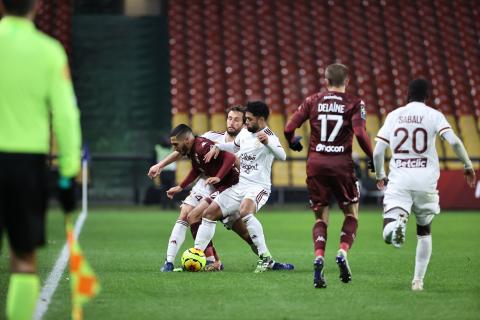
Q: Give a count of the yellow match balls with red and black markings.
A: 1